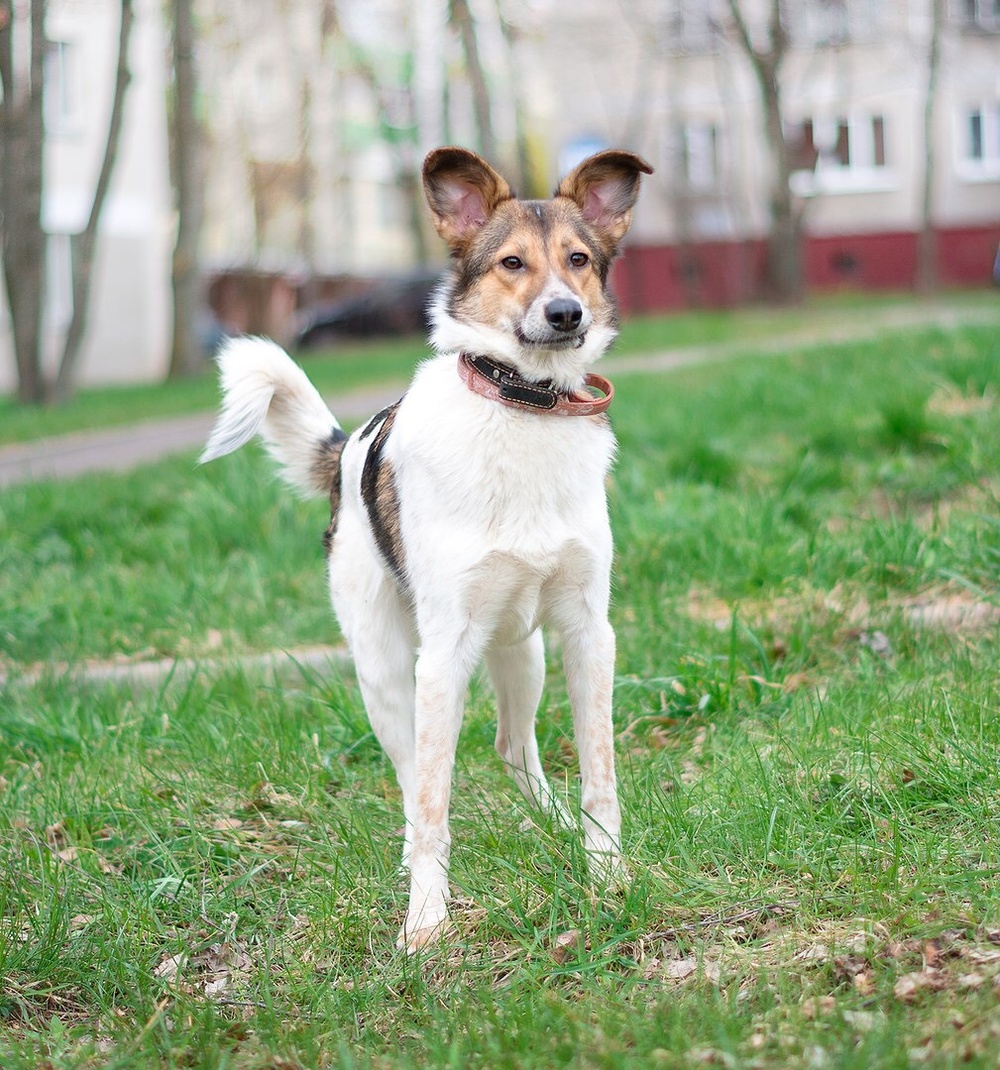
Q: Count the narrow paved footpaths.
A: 1